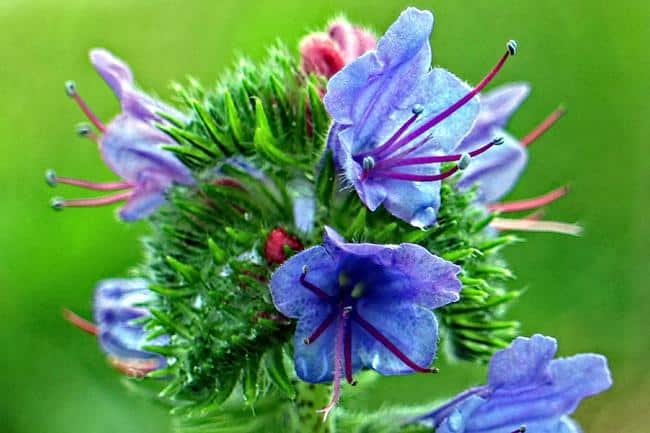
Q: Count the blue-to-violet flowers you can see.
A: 6